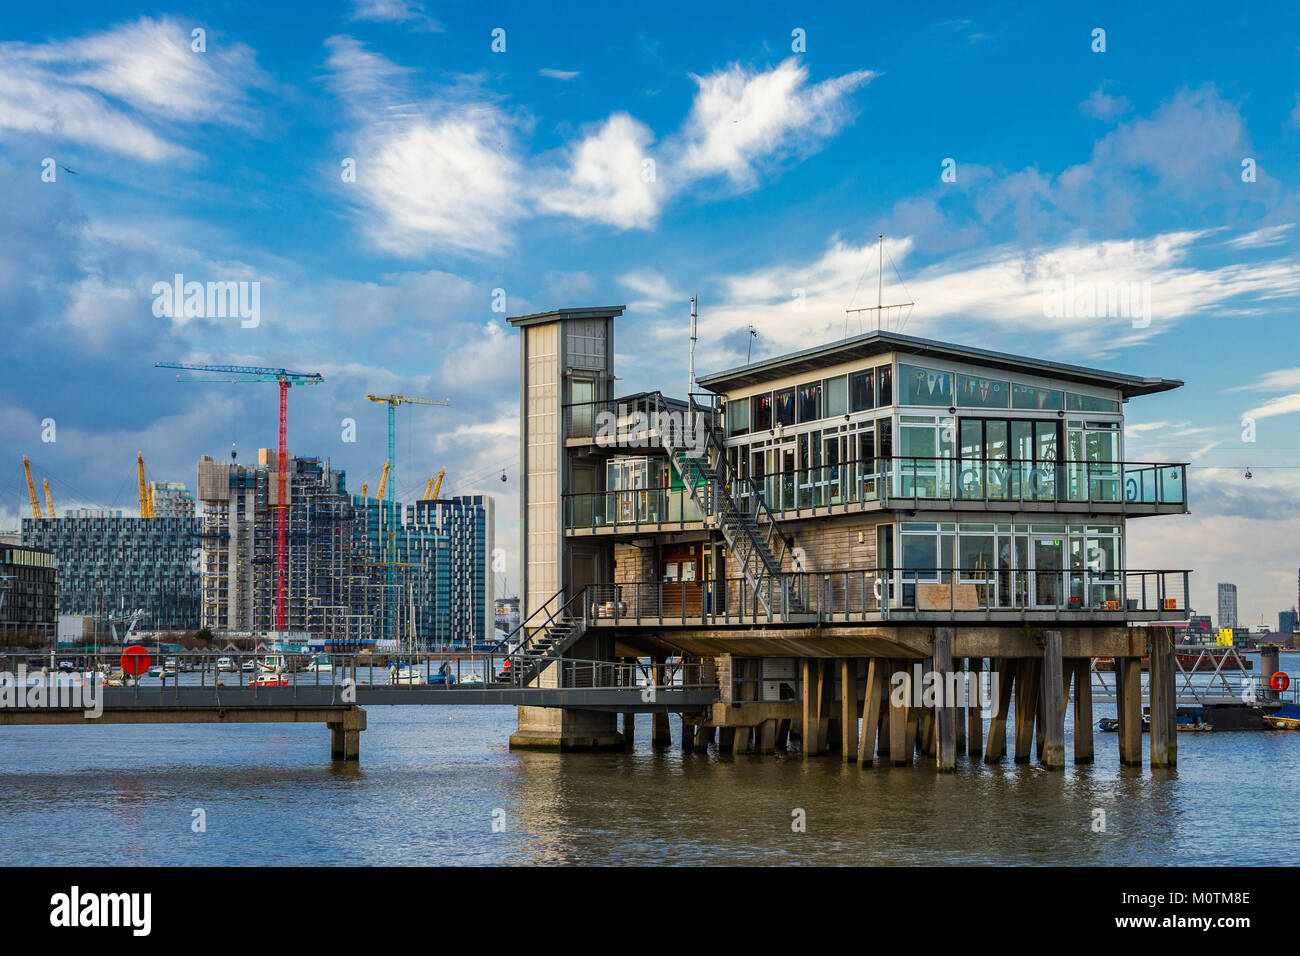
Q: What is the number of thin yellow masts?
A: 8